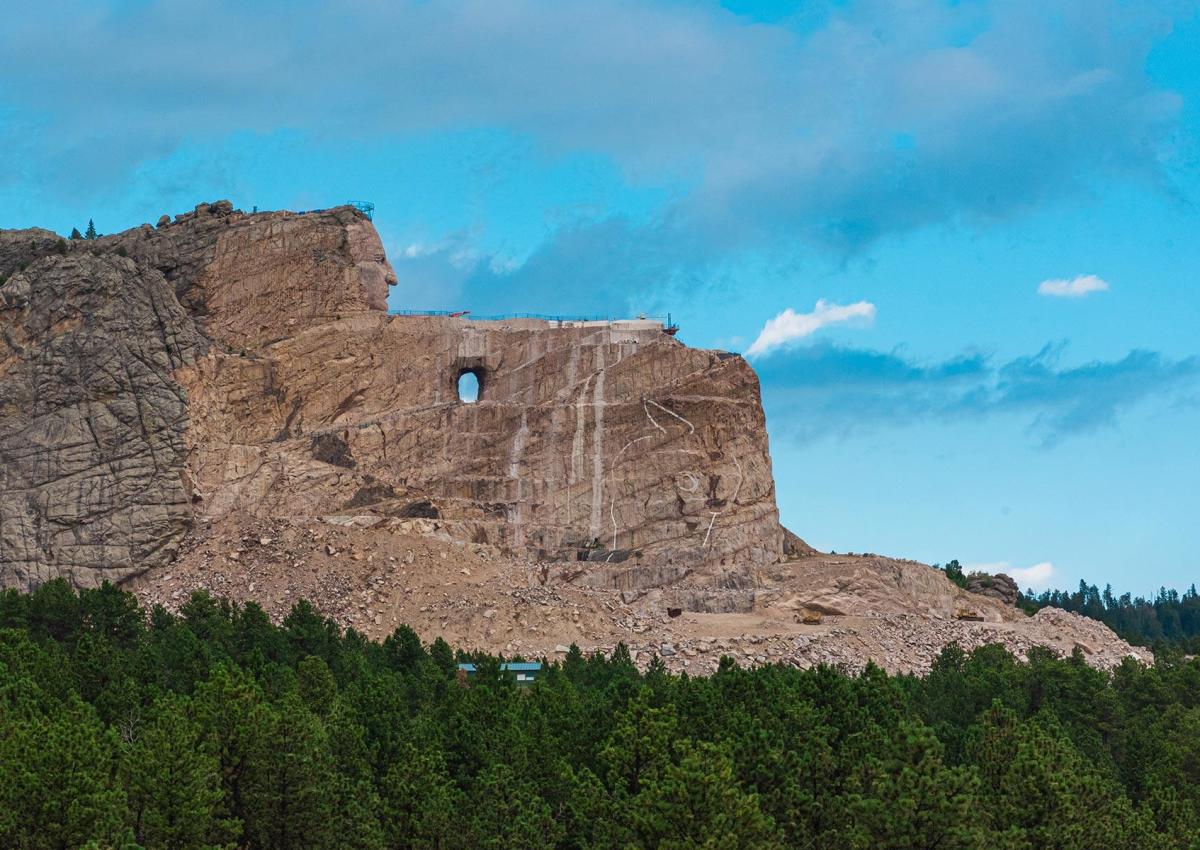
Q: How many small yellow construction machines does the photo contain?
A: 2